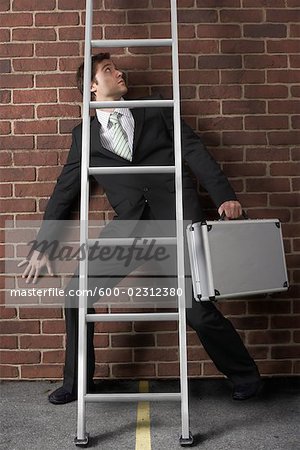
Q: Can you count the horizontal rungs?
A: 6